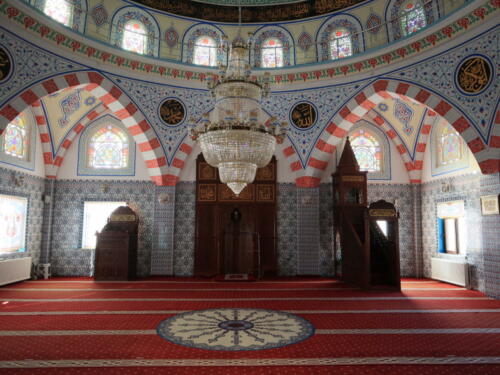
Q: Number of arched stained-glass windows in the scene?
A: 10